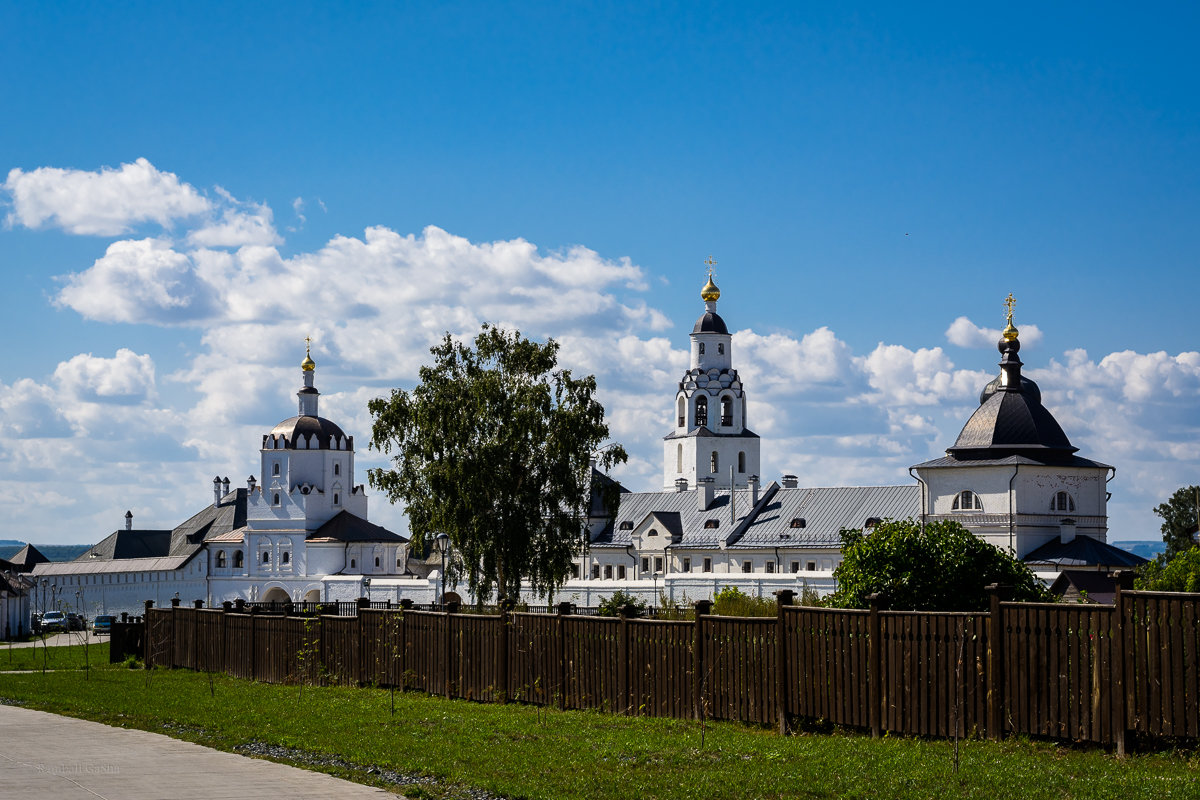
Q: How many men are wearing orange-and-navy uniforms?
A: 0